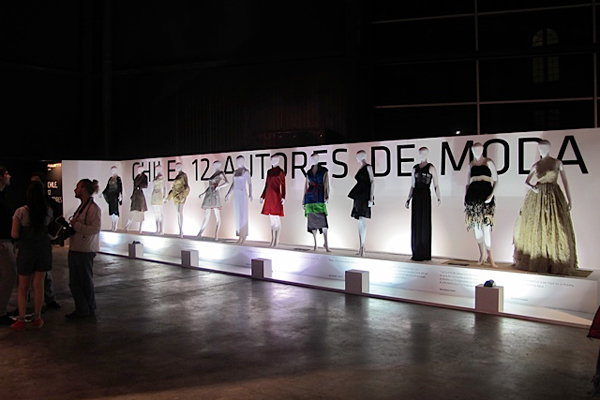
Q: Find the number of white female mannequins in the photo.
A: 12